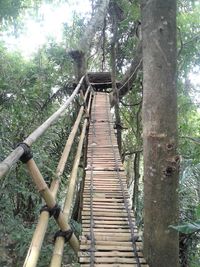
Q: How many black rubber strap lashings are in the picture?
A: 3